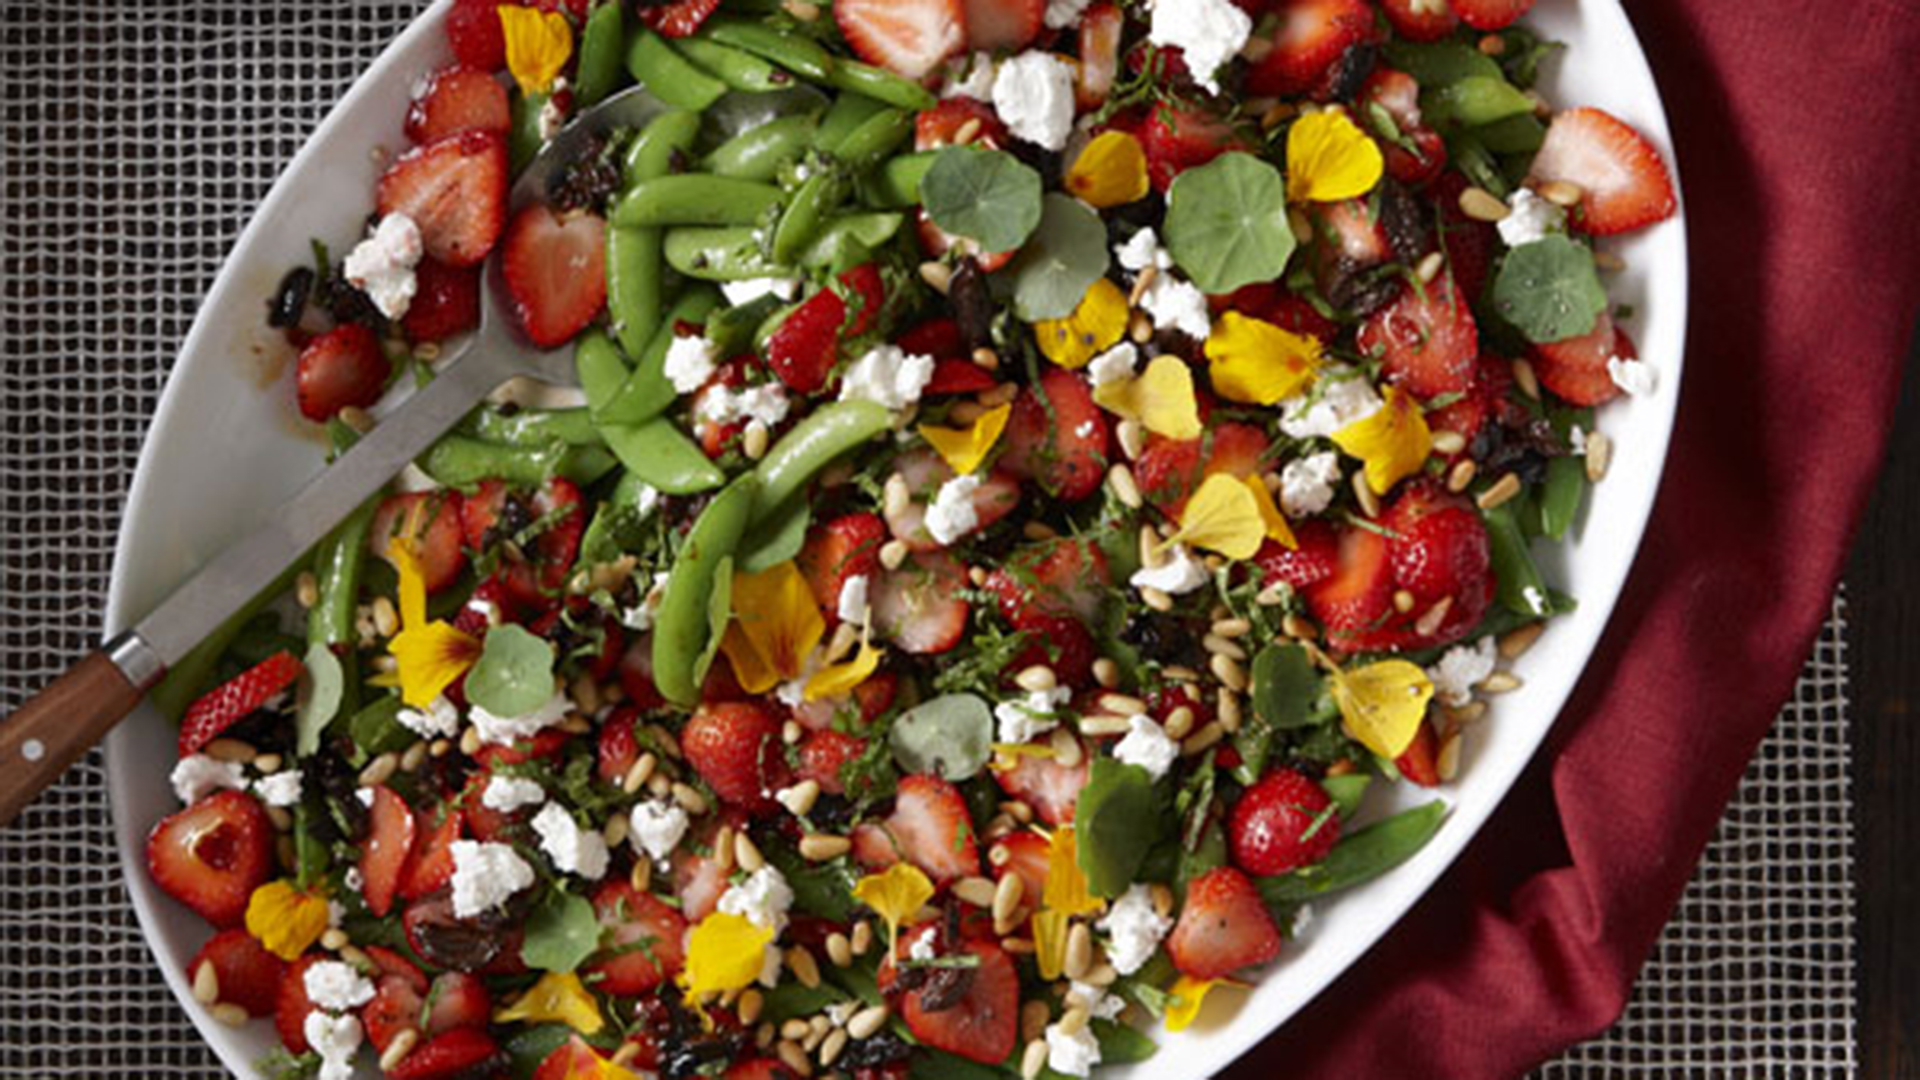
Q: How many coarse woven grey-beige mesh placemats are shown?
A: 1